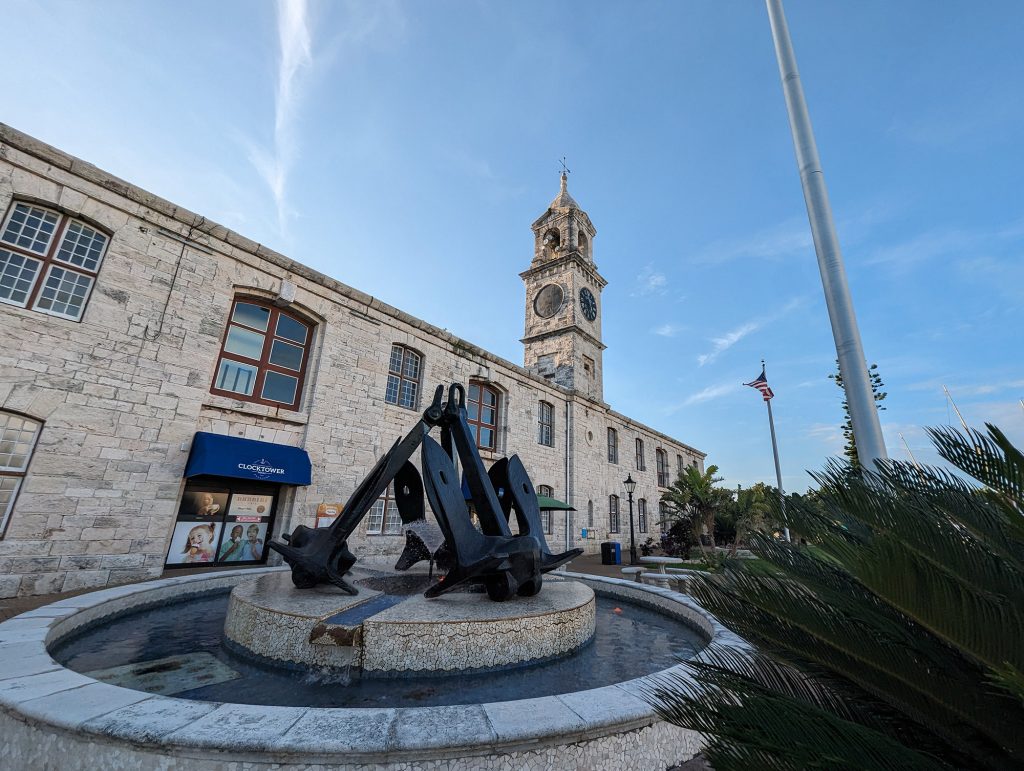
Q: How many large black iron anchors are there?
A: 3